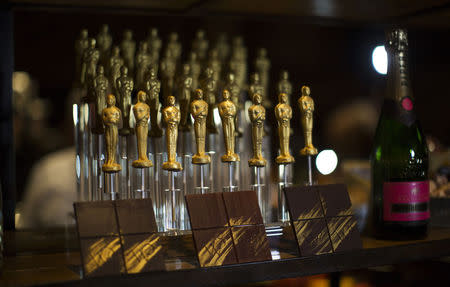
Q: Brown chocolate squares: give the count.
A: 12